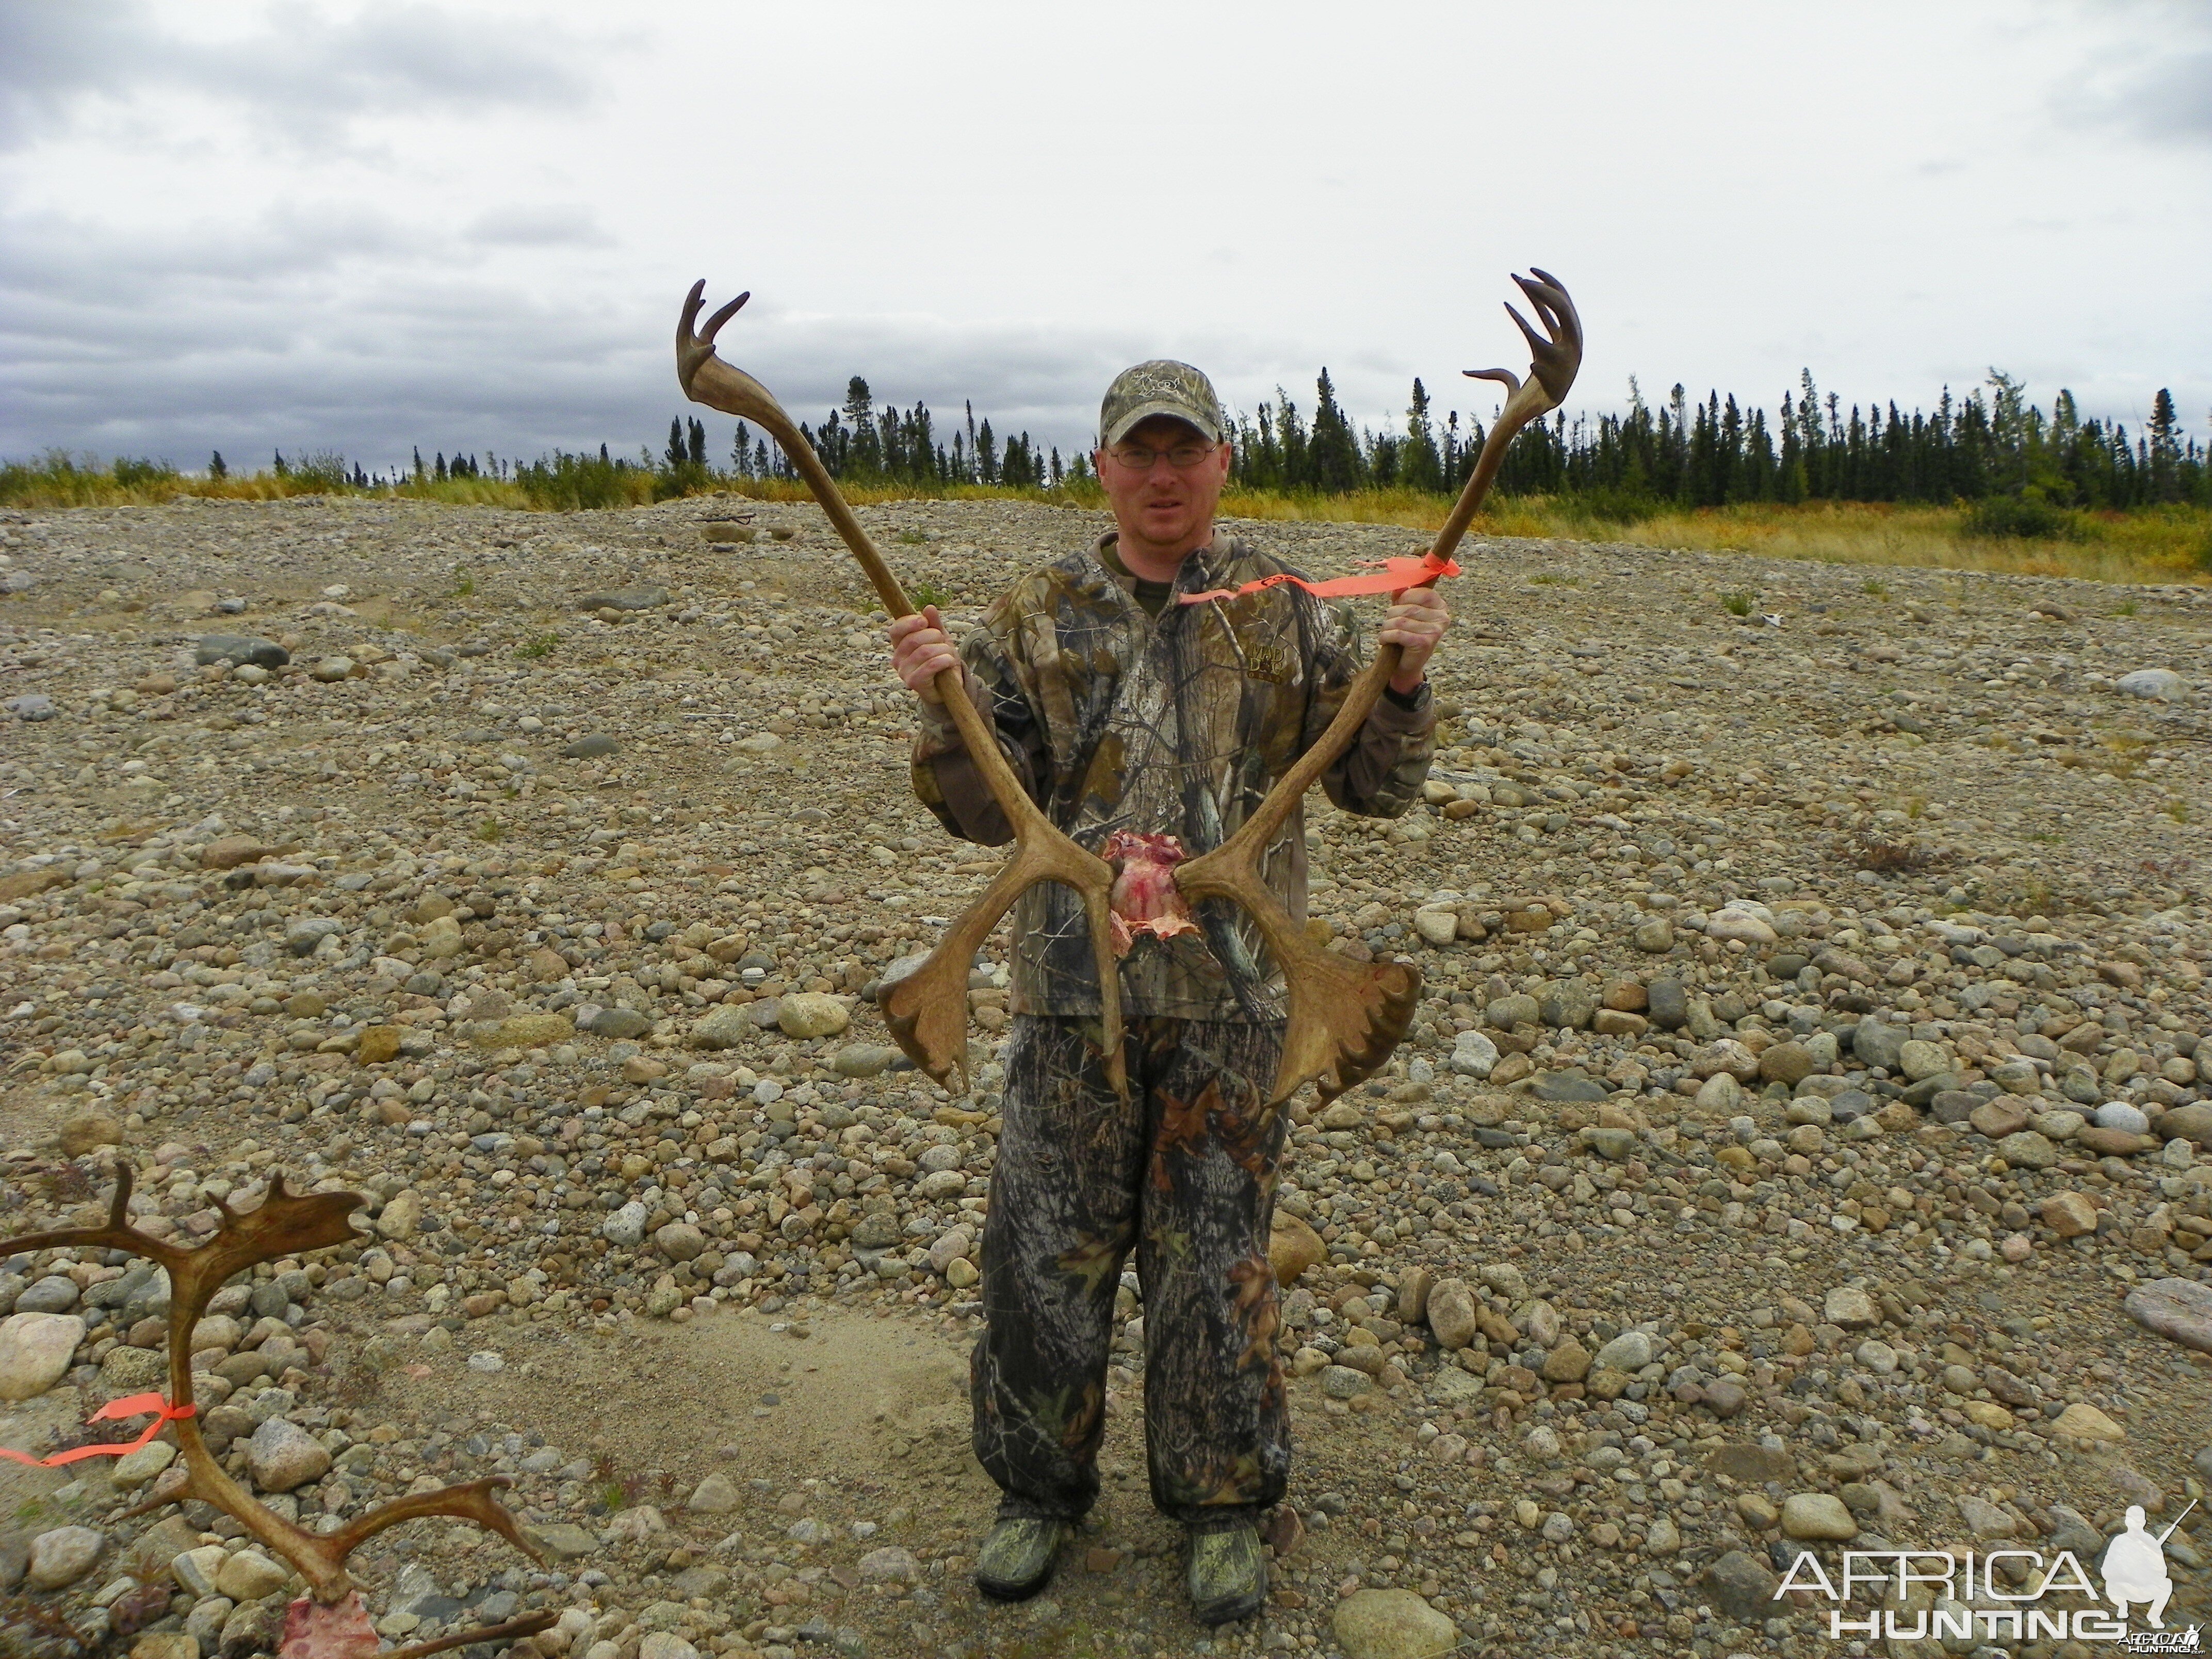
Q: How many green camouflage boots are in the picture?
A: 2